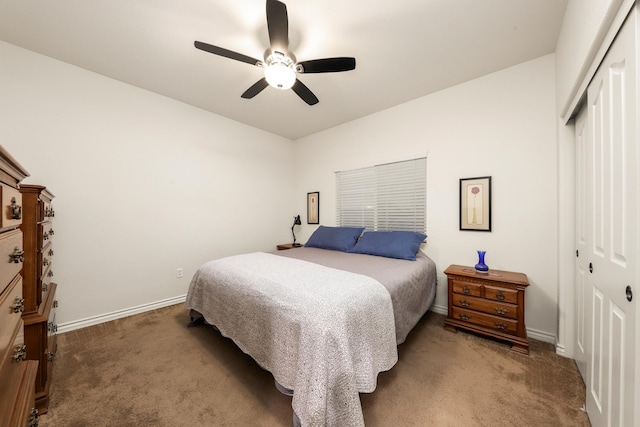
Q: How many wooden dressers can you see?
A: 3